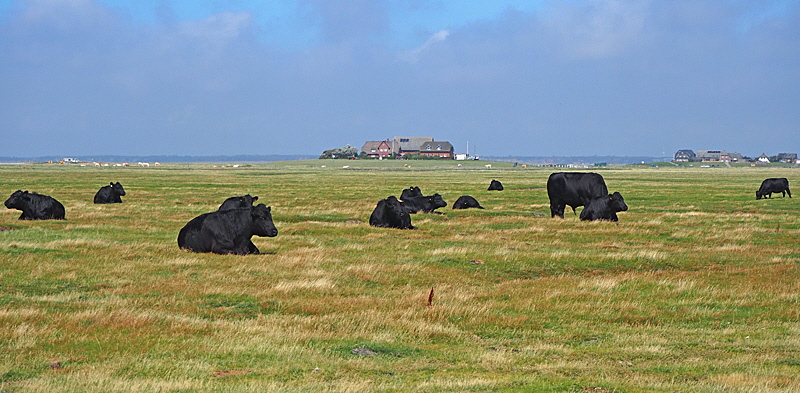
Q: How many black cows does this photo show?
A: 12